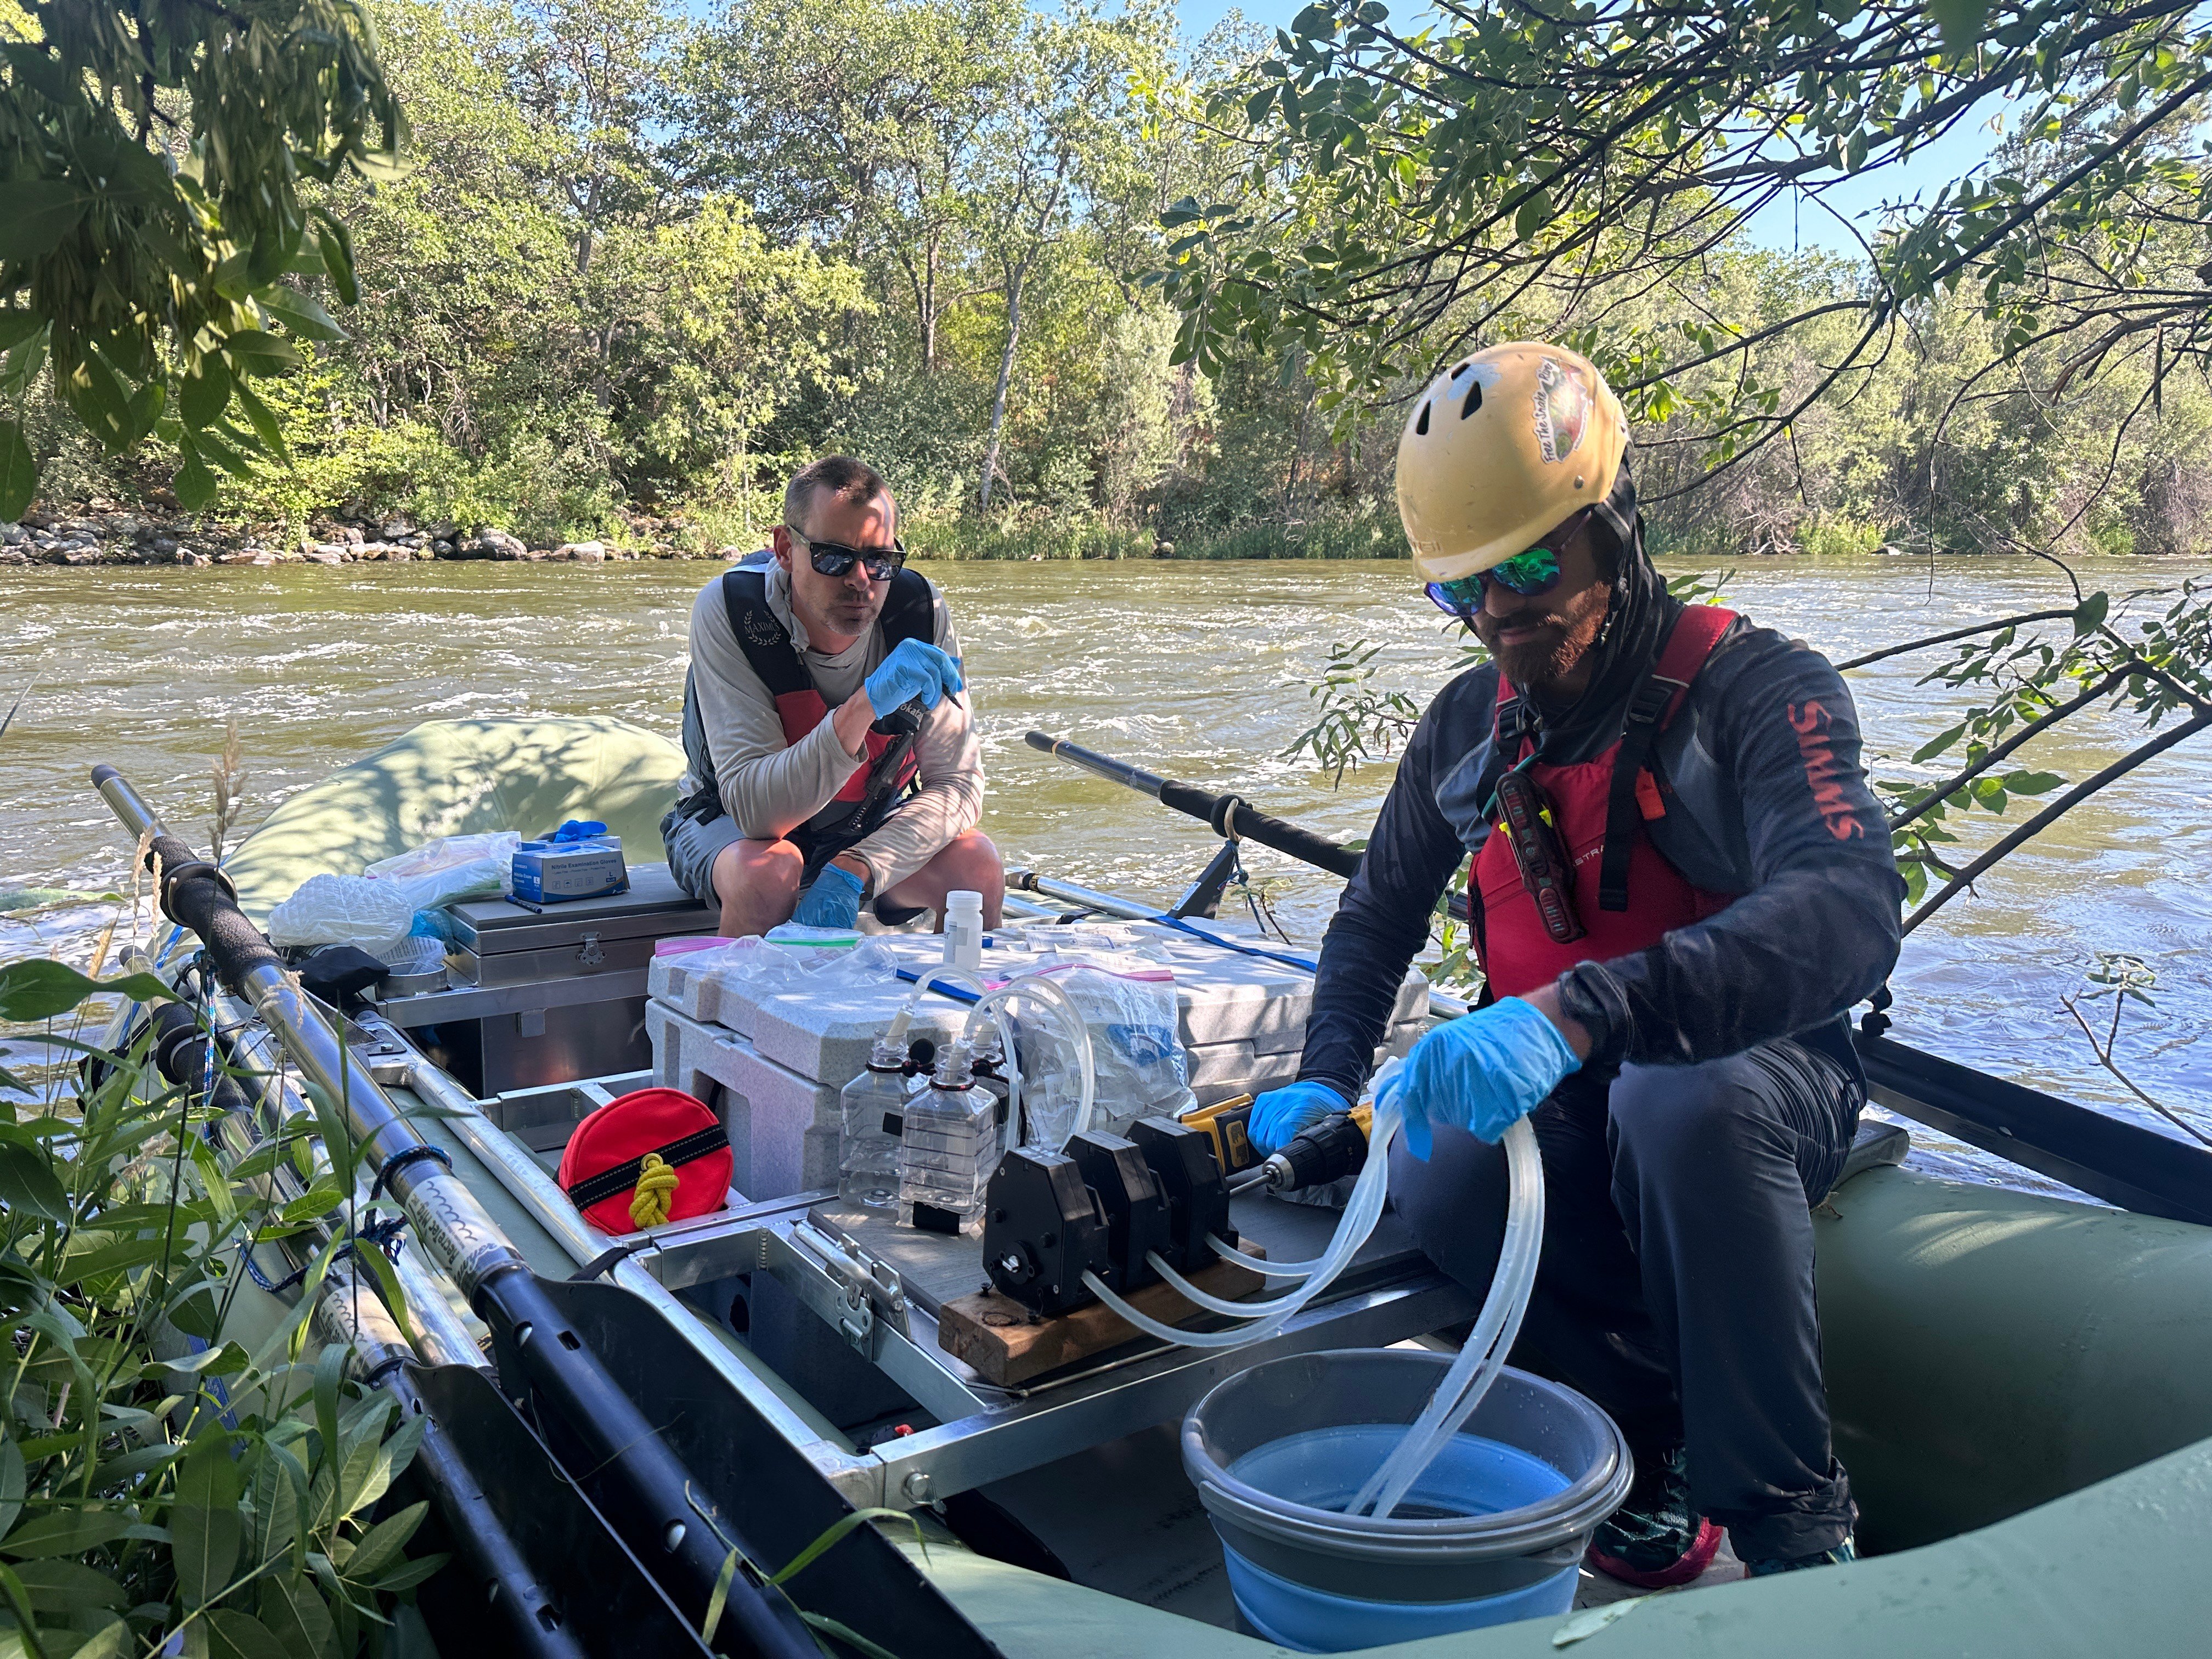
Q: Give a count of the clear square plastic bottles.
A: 3